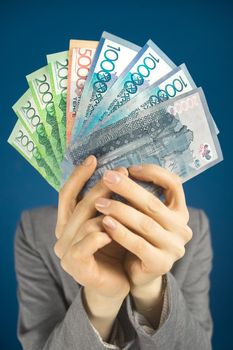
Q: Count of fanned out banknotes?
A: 9